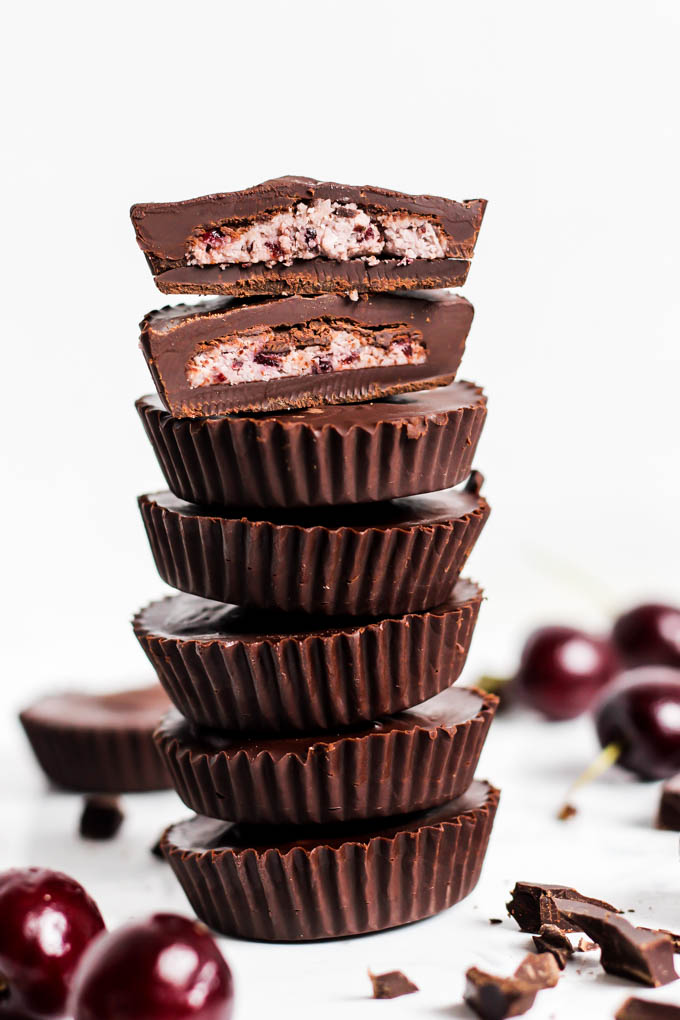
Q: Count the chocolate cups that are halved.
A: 2